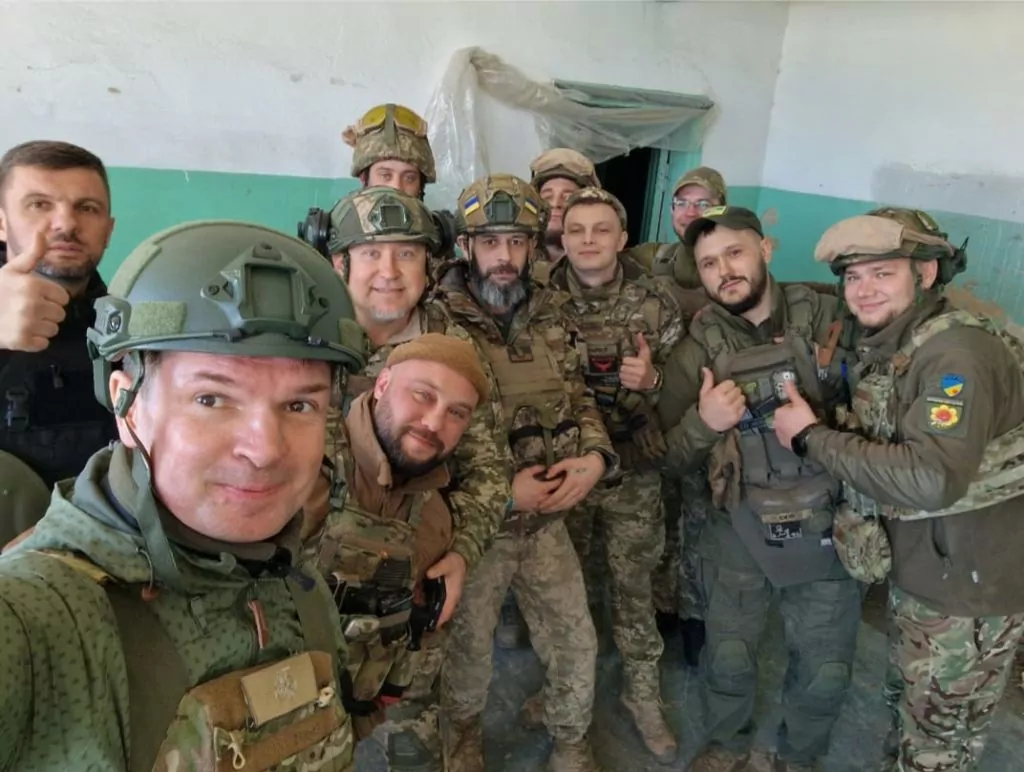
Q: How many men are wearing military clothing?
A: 11